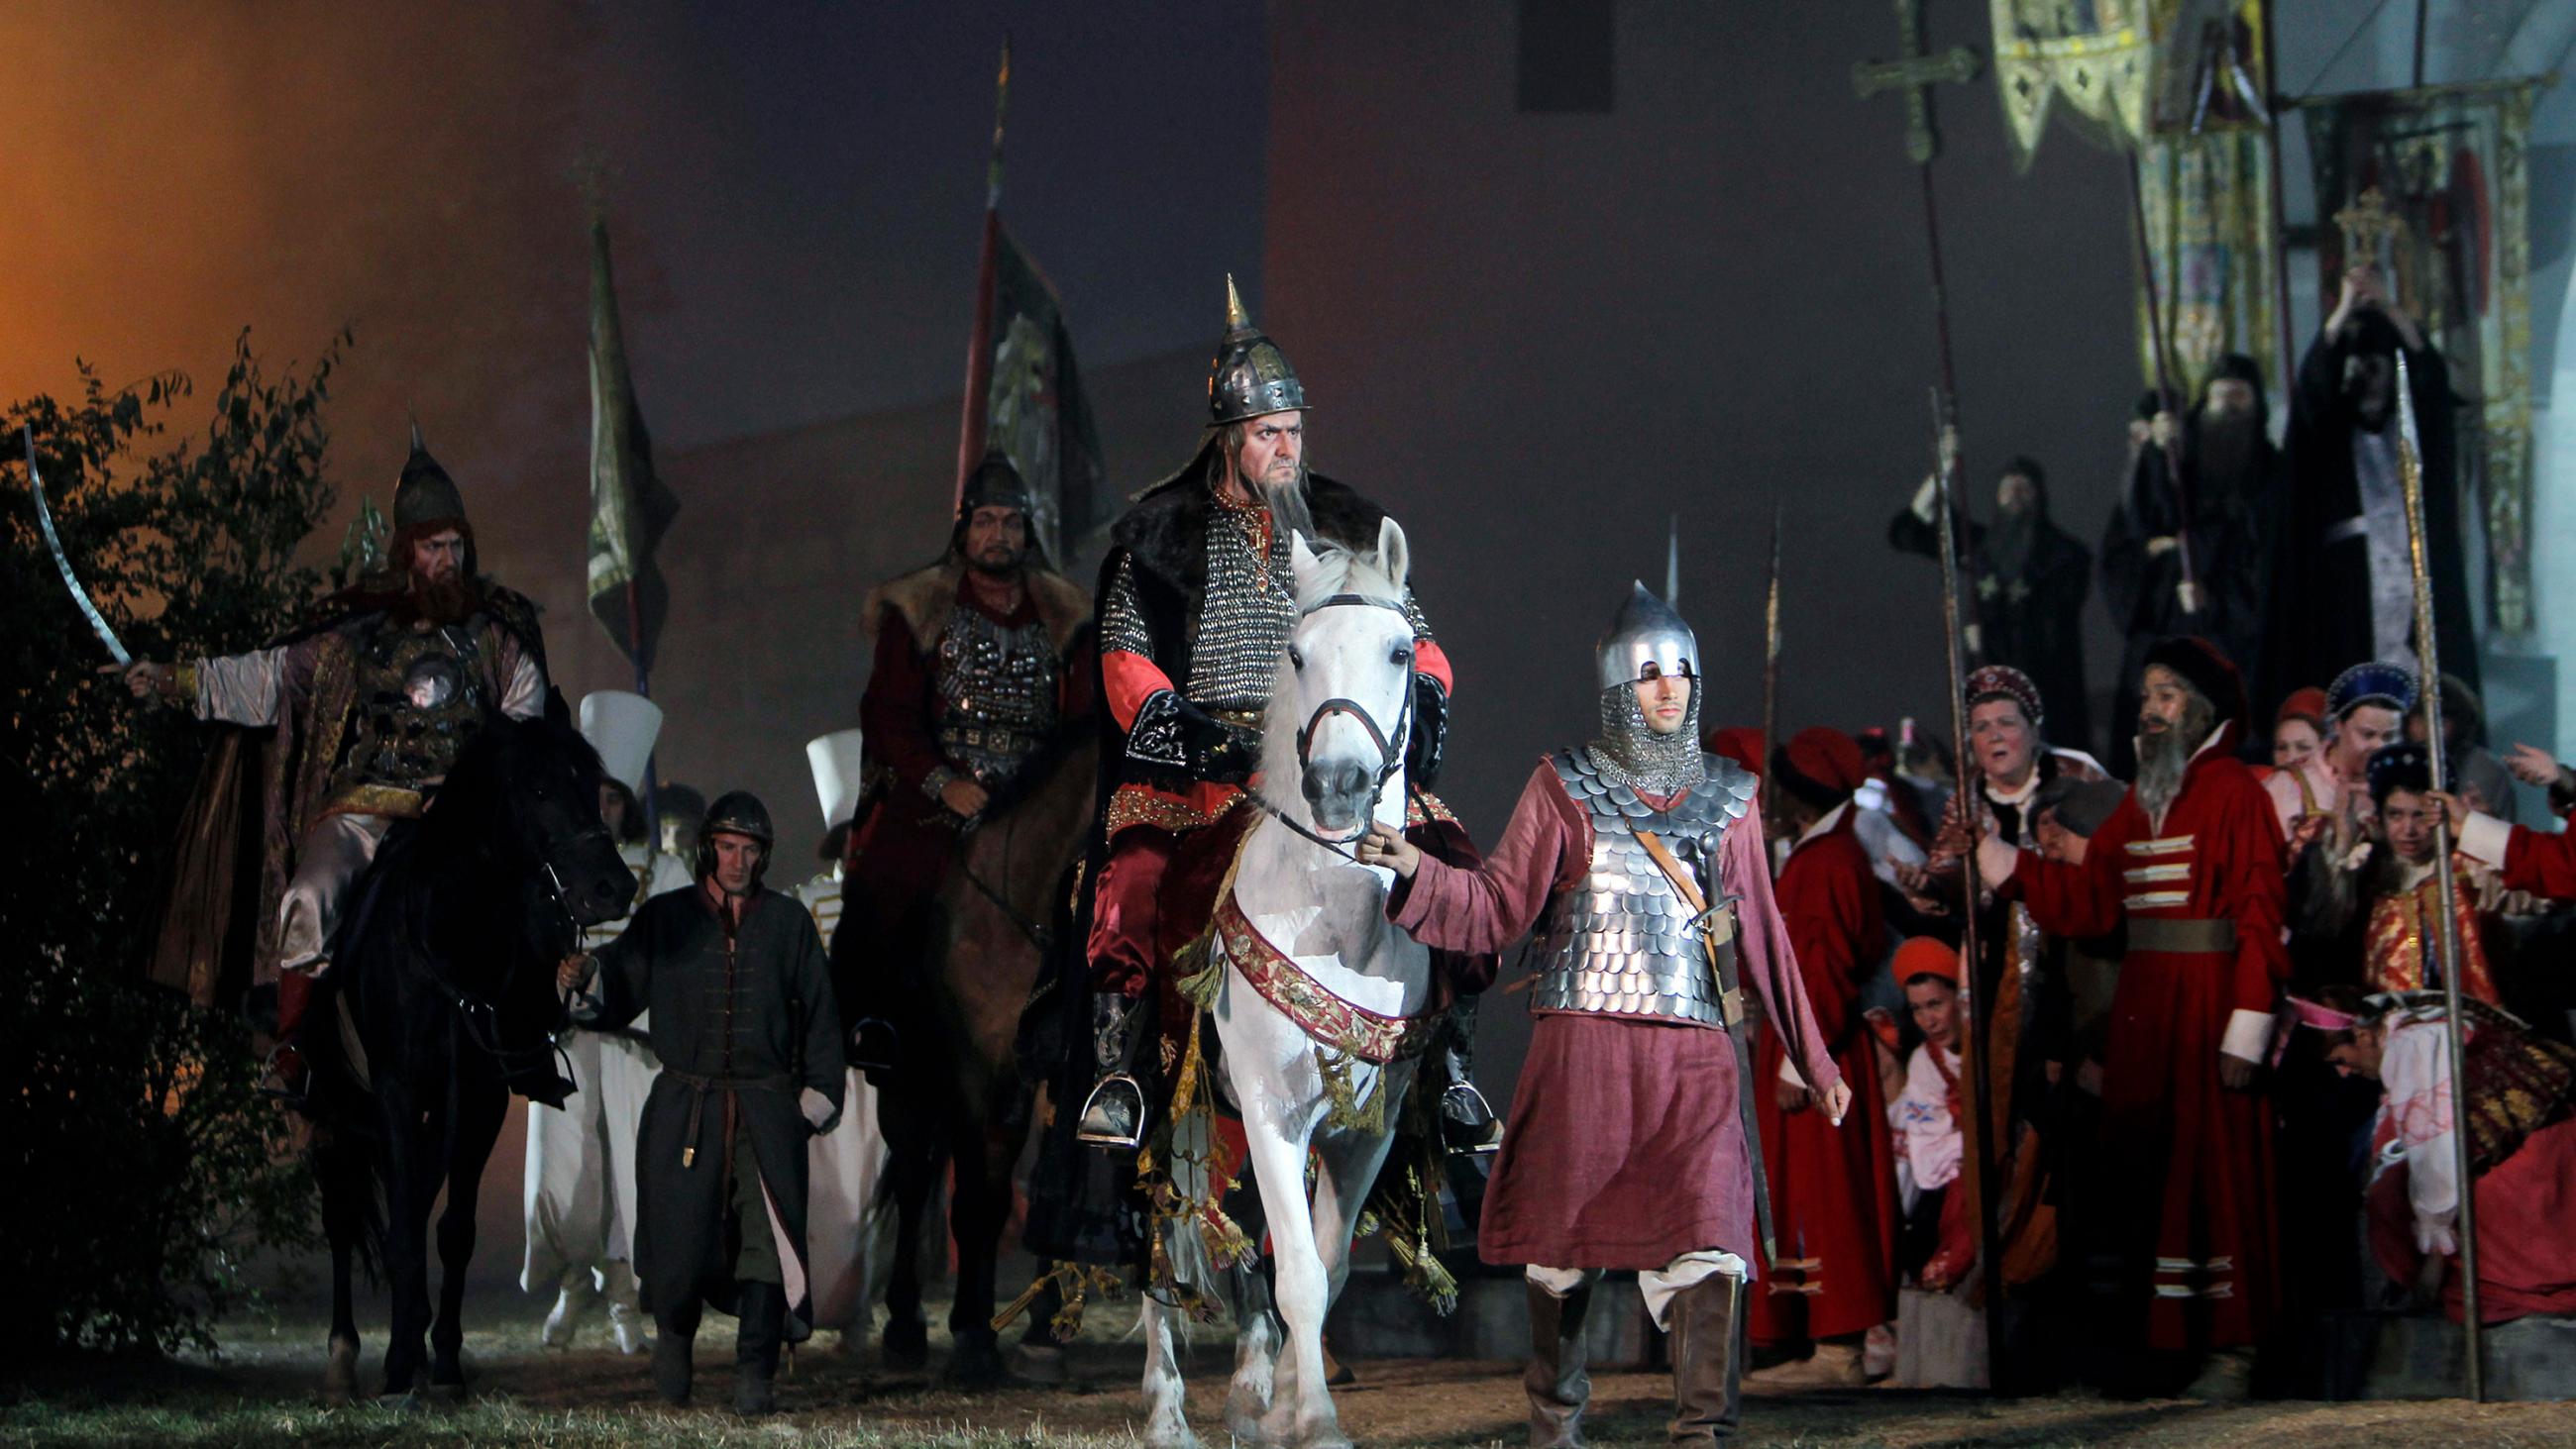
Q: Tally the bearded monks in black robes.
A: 3